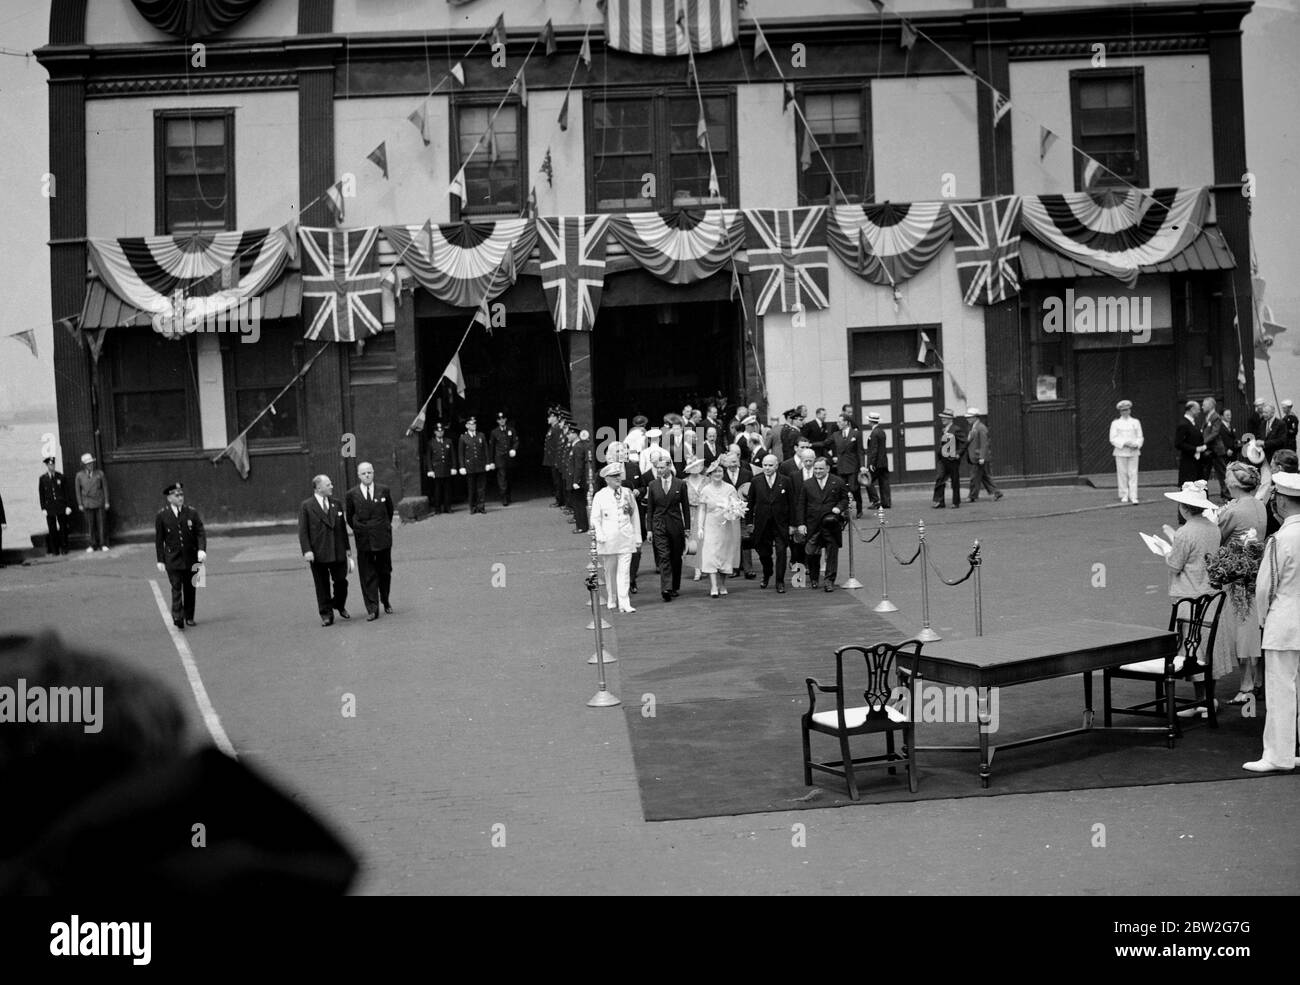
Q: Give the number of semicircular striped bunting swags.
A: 5